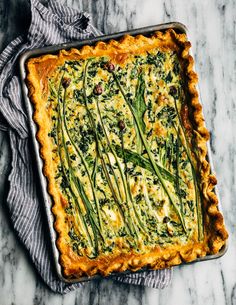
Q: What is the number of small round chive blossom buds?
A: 5